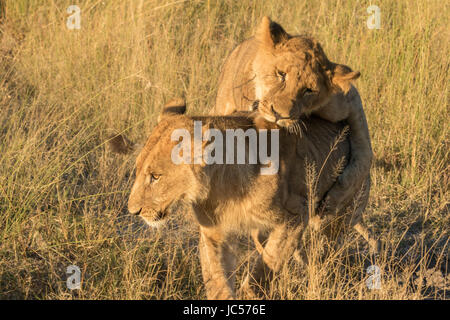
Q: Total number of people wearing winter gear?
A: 0